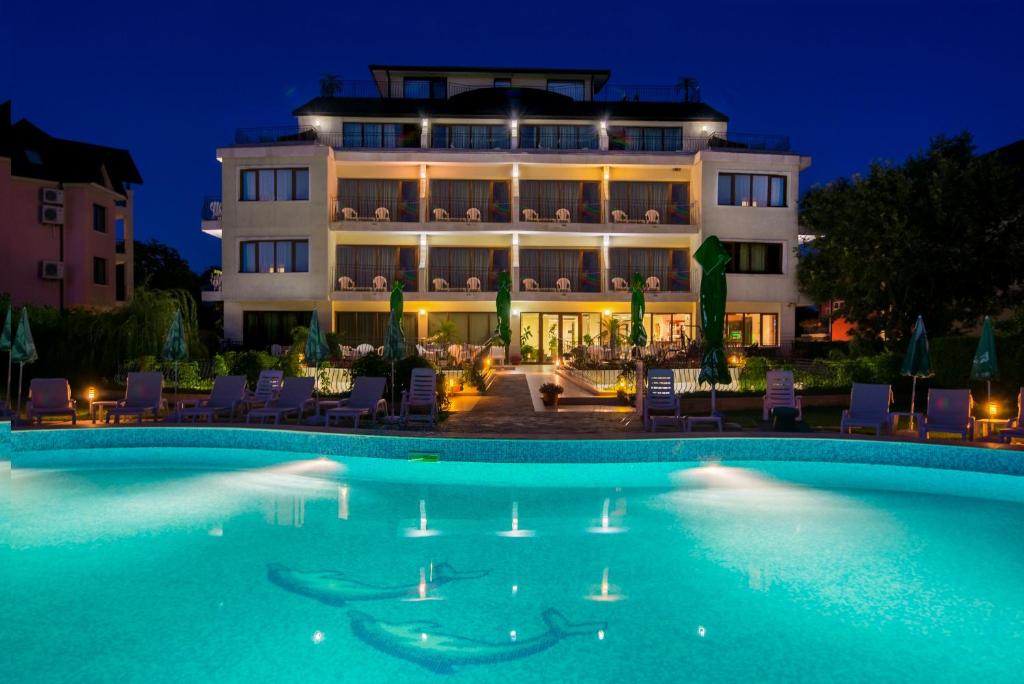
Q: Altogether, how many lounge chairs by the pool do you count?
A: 12